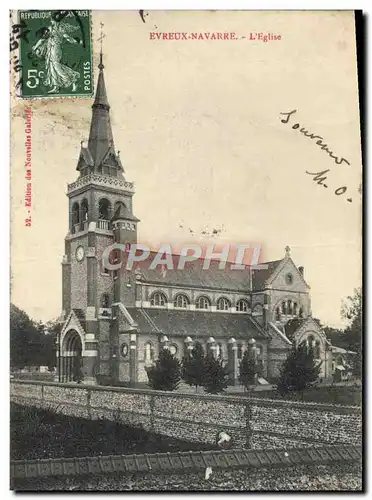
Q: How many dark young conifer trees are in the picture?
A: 5